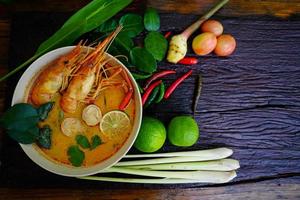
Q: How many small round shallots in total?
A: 3